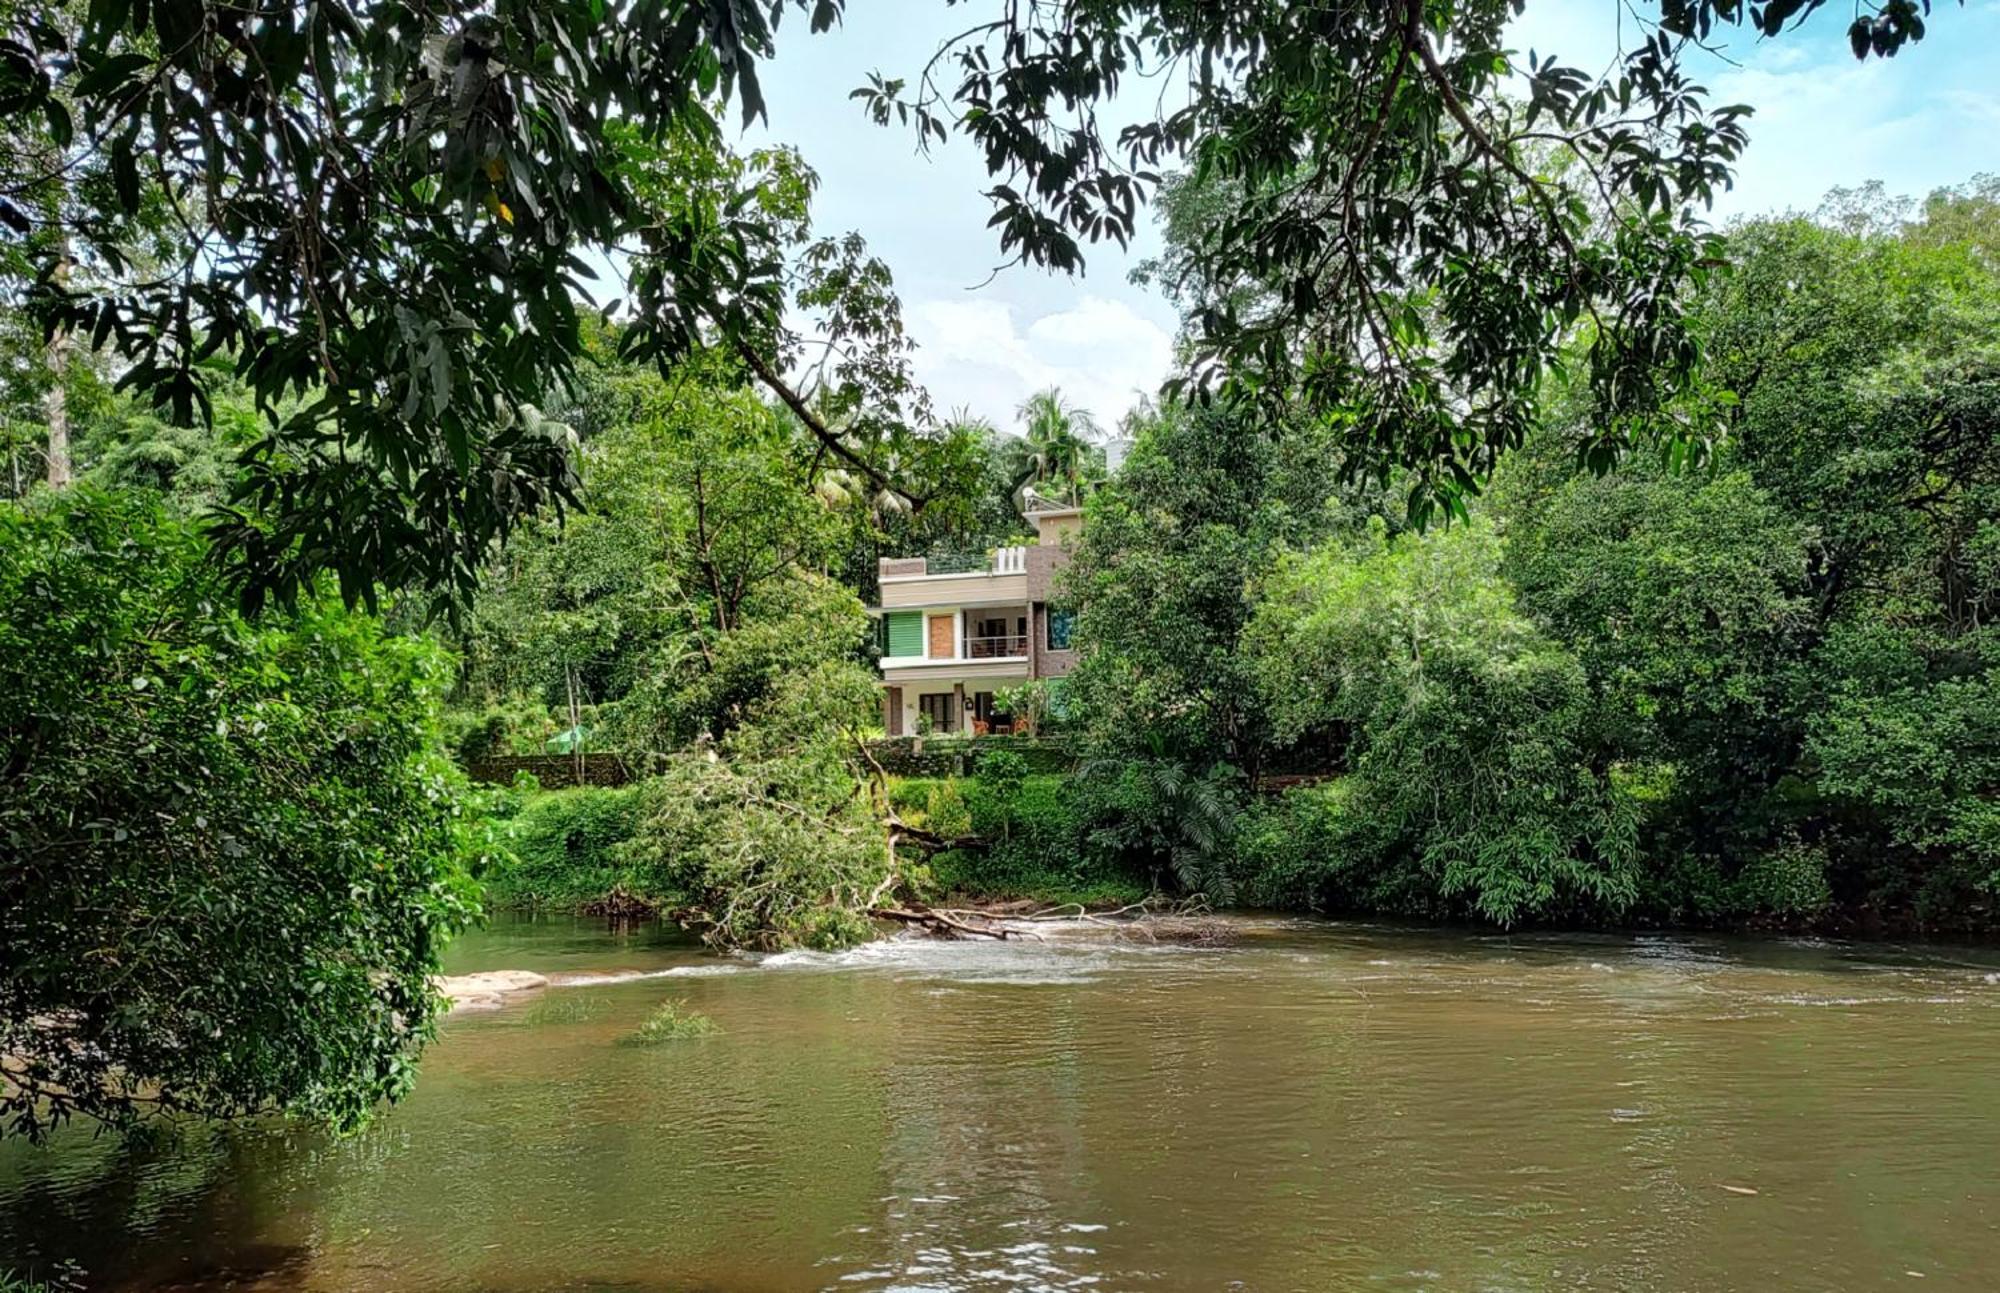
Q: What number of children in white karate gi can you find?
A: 0